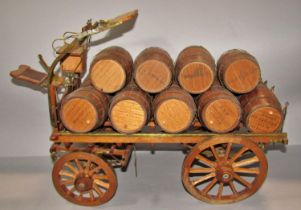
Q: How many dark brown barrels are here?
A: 9